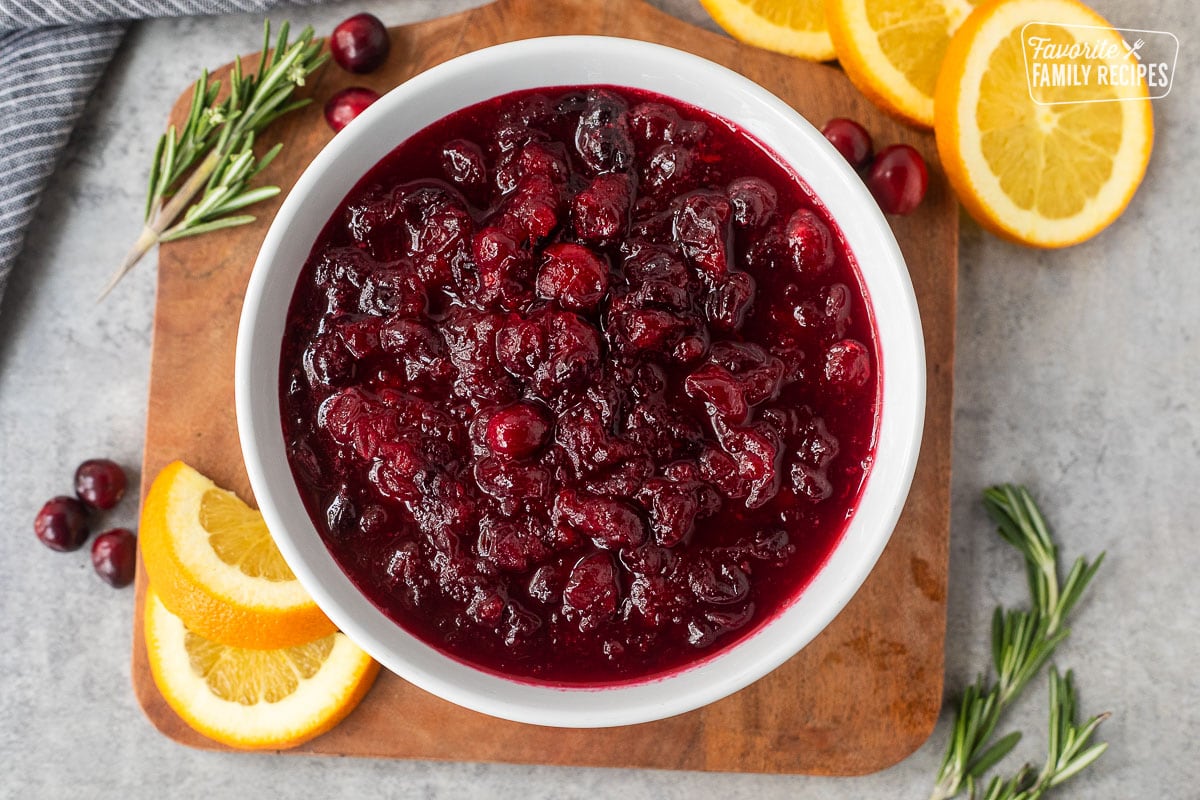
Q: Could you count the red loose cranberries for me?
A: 7